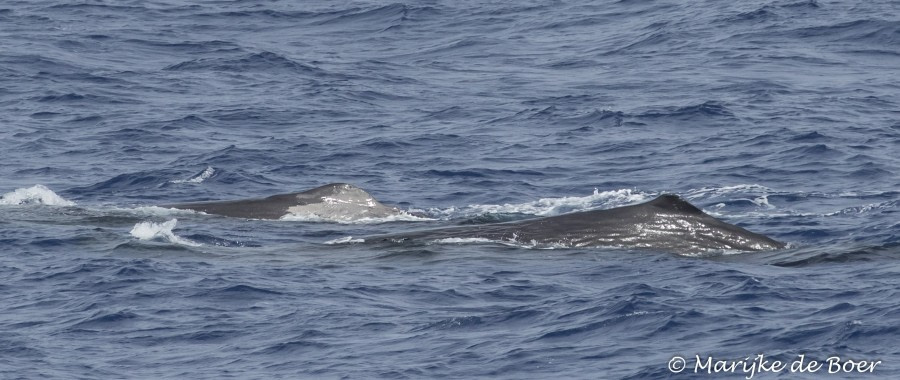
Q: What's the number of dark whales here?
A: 2